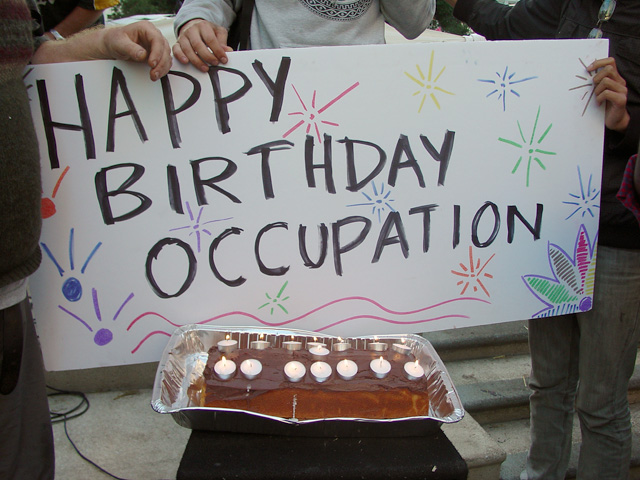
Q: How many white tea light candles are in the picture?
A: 15